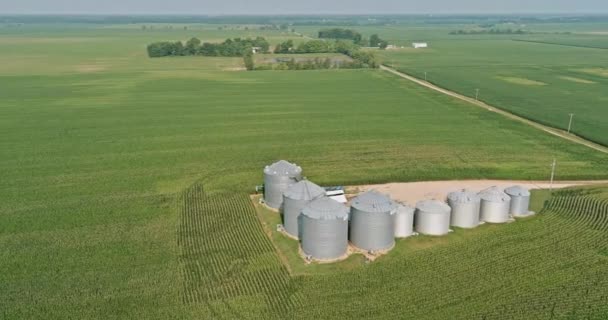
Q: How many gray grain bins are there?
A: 9